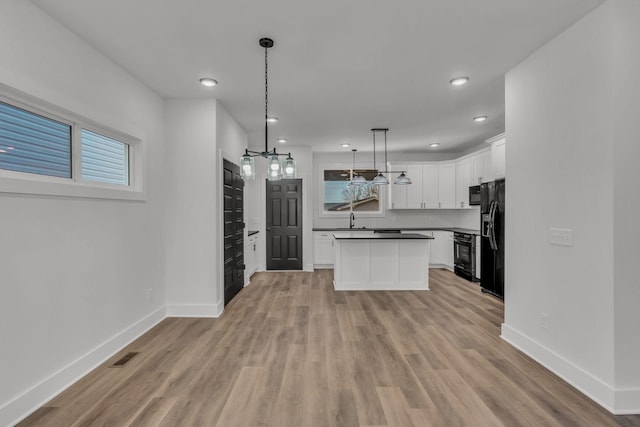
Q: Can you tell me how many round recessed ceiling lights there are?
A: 7